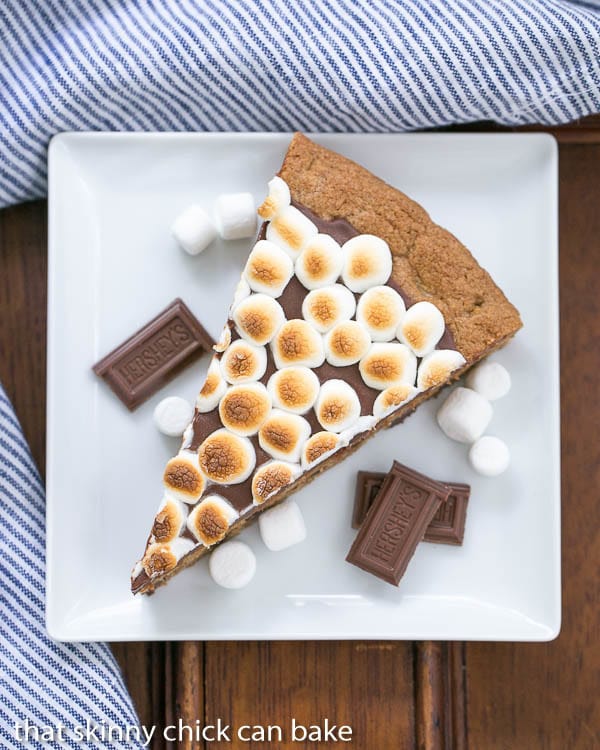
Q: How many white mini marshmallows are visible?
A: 8